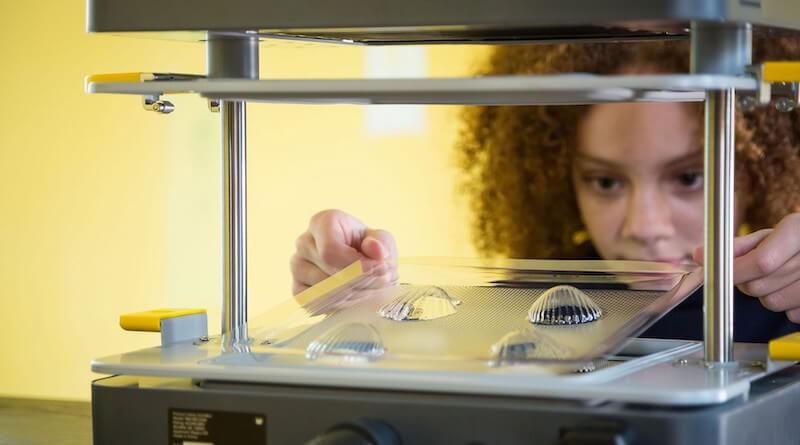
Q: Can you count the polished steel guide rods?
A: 2